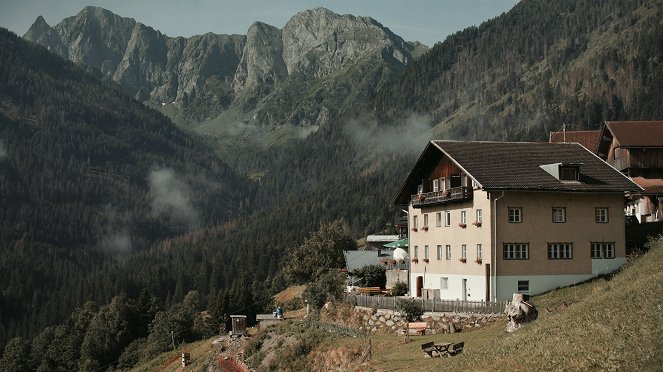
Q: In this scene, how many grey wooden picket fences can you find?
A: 1